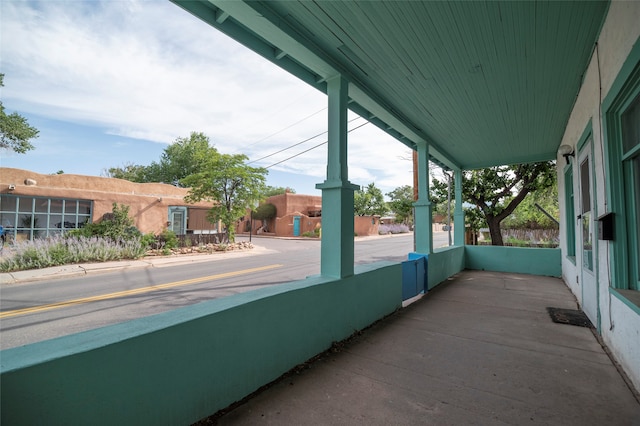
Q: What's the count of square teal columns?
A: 3